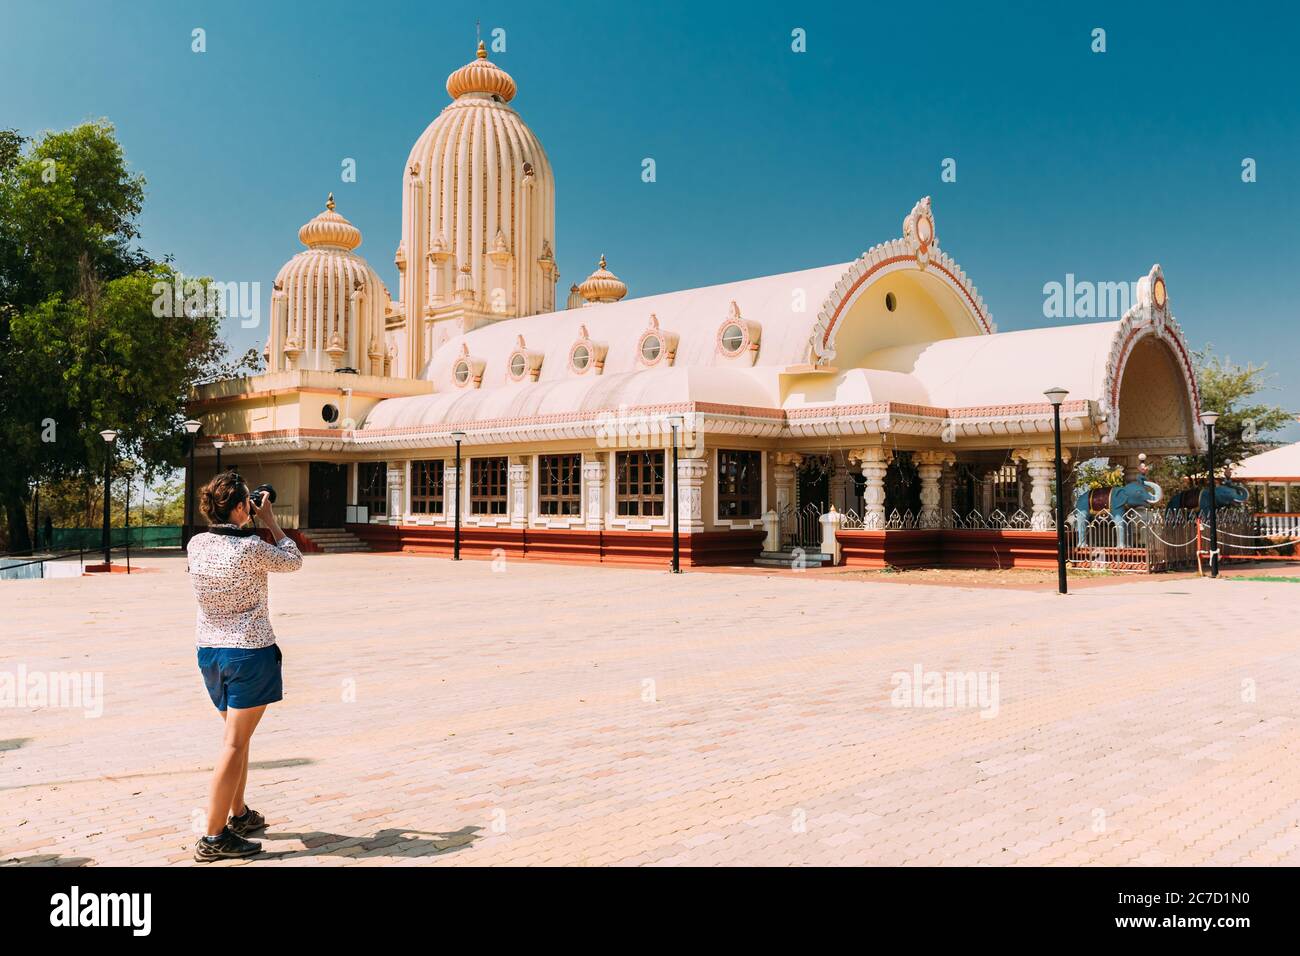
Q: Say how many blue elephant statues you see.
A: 2